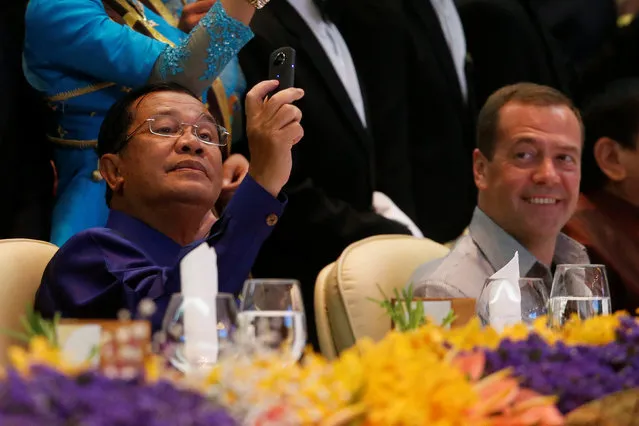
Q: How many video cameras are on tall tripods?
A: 0